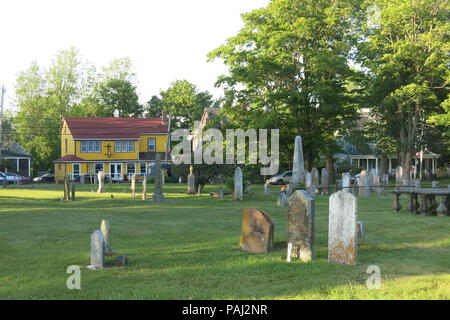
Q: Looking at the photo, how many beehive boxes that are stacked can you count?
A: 0